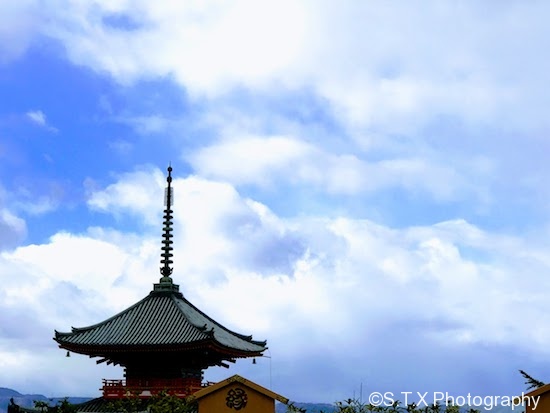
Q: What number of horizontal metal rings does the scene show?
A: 9